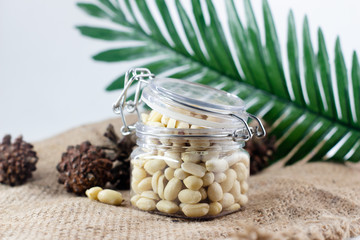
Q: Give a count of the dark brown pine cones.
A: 4